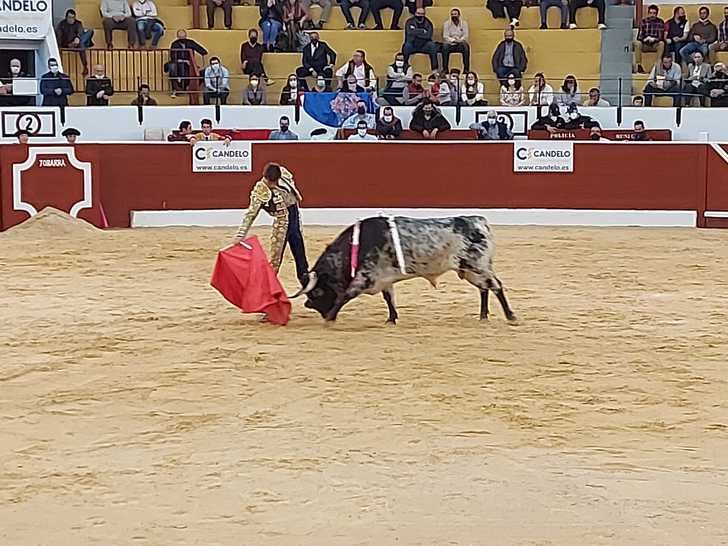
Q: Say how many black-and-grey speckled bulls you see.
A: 1